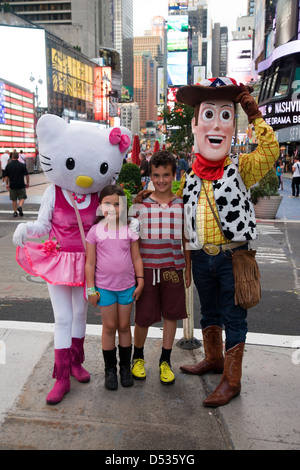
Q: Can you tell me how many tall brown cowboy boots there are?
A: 2